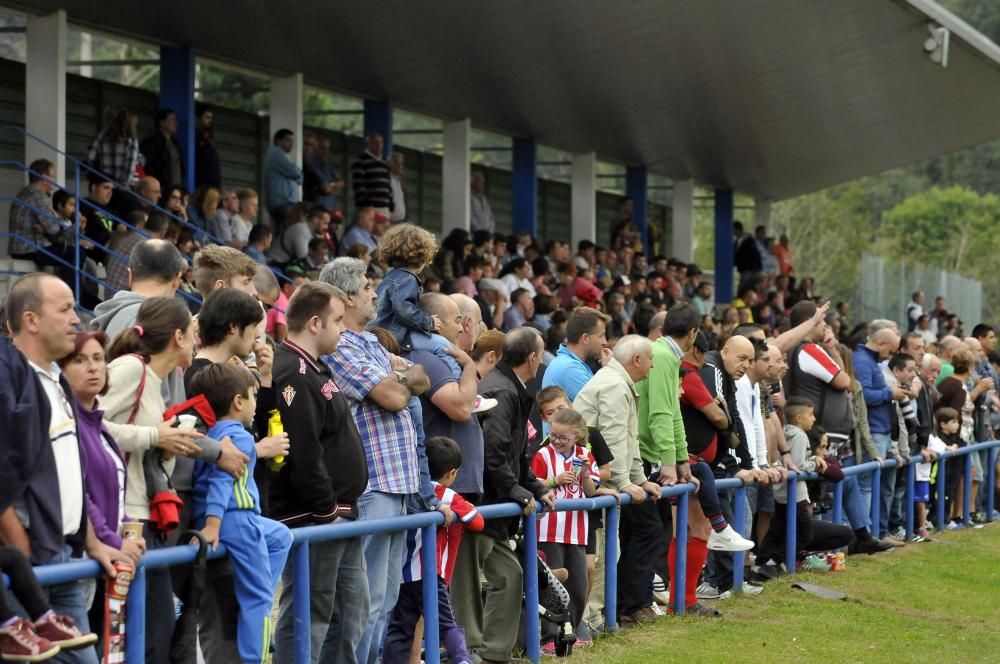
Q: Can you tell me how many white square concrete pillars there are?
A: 6